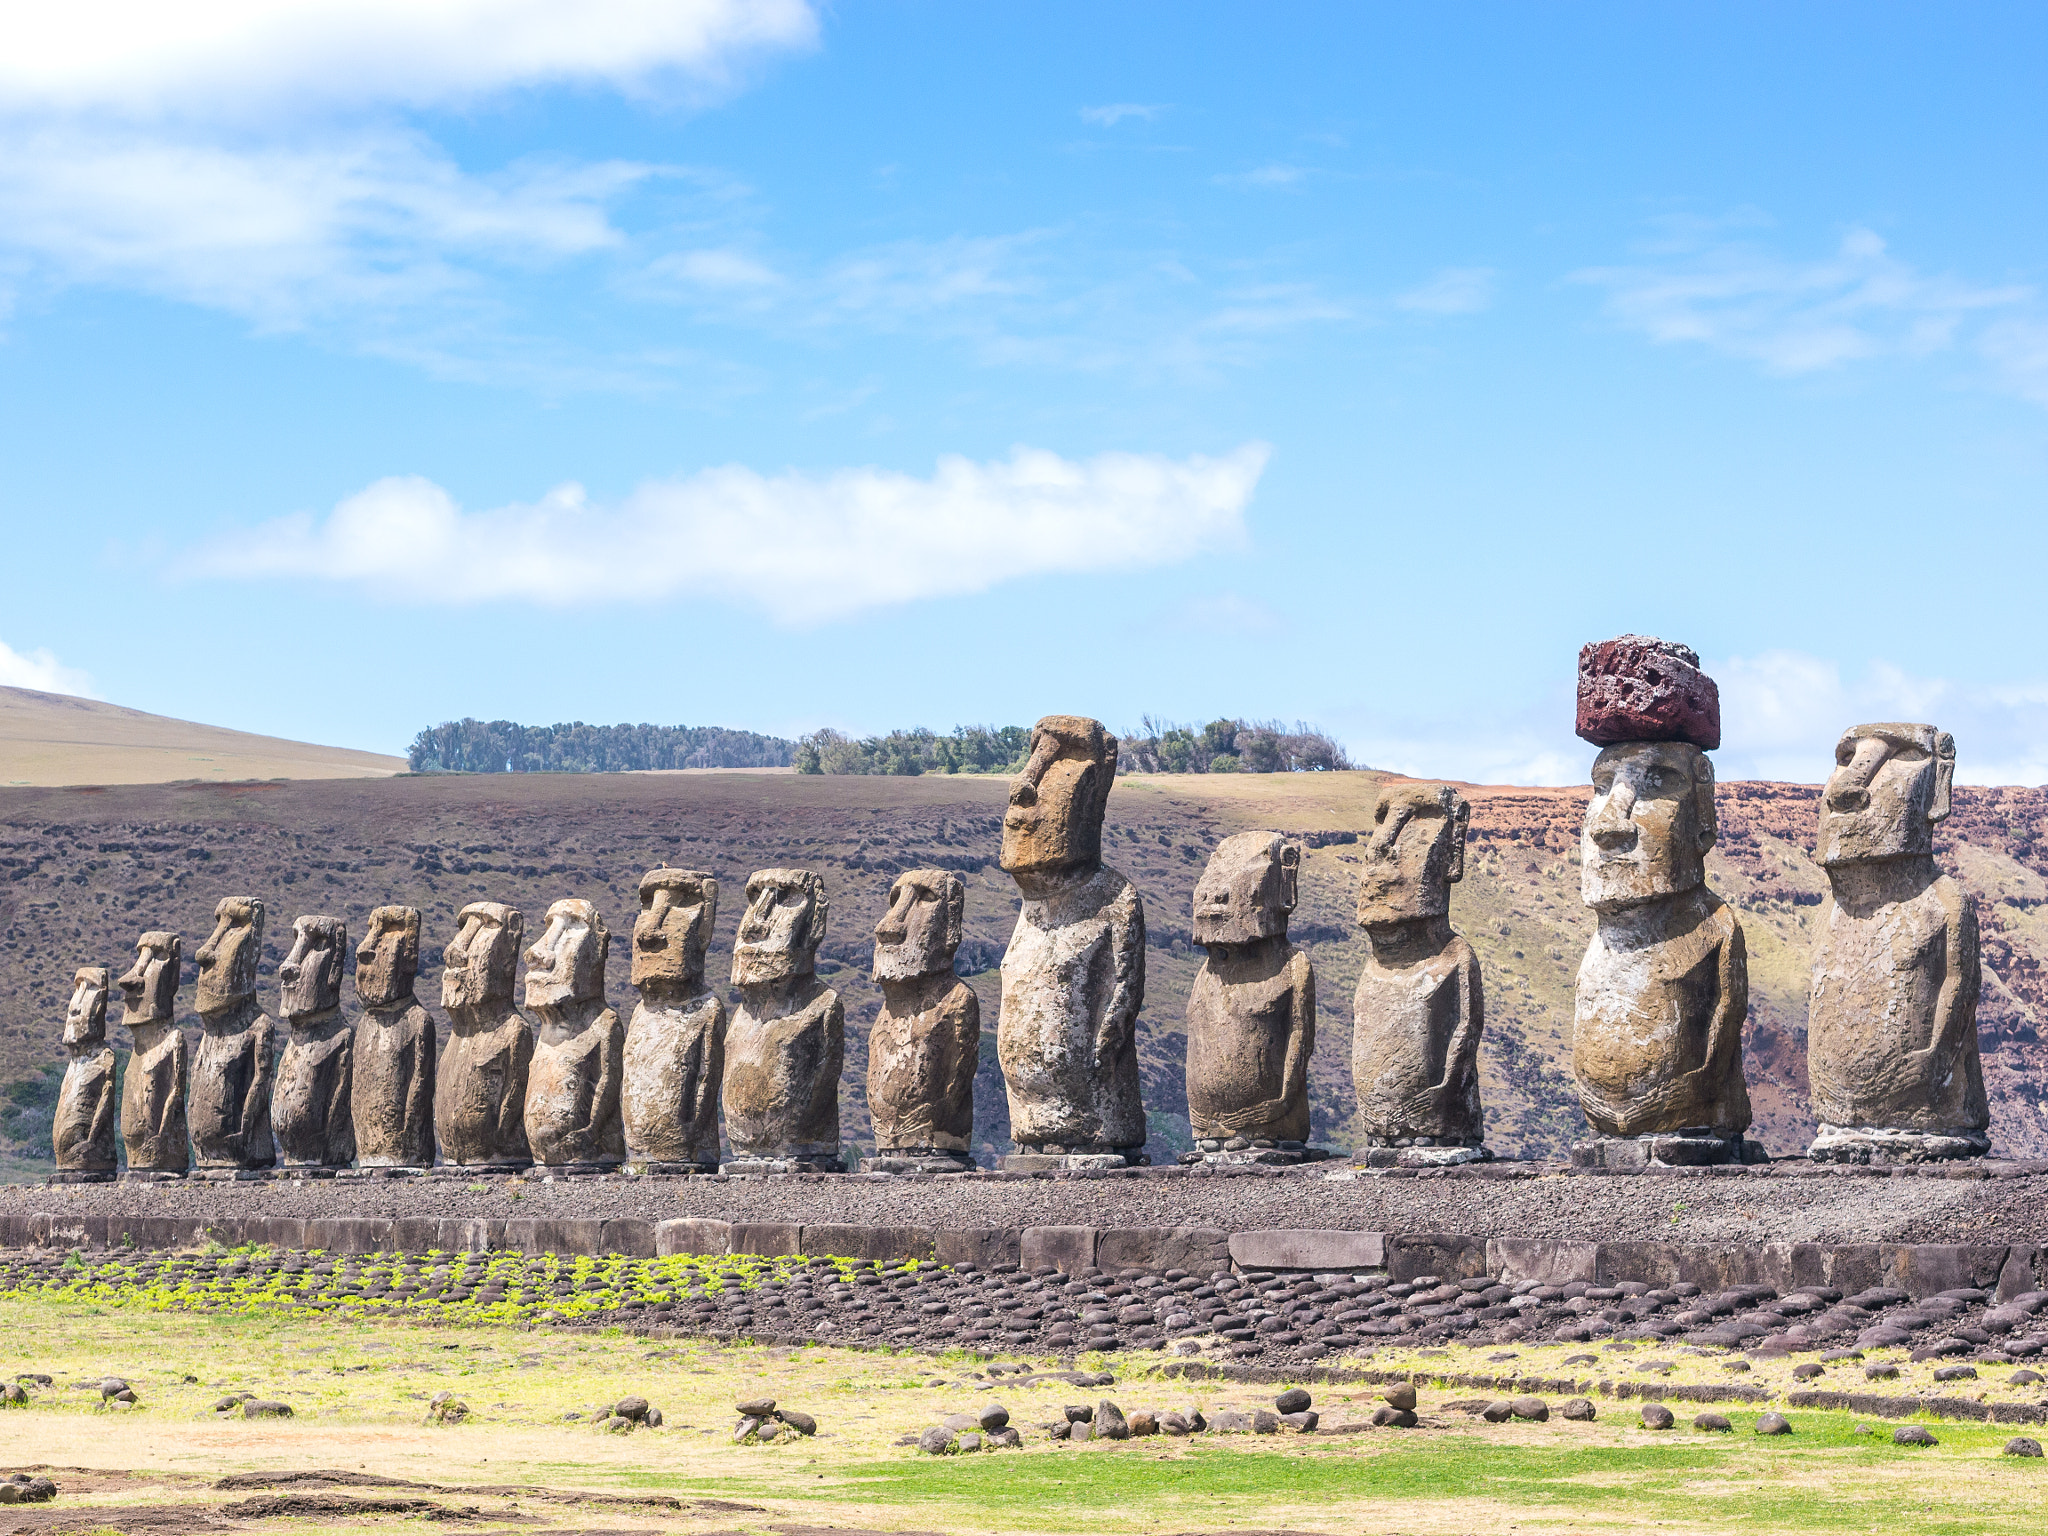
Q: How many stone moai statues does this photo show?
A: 15